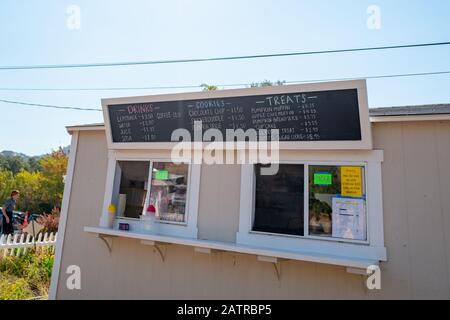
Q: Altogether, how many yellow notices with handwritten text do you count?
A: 1